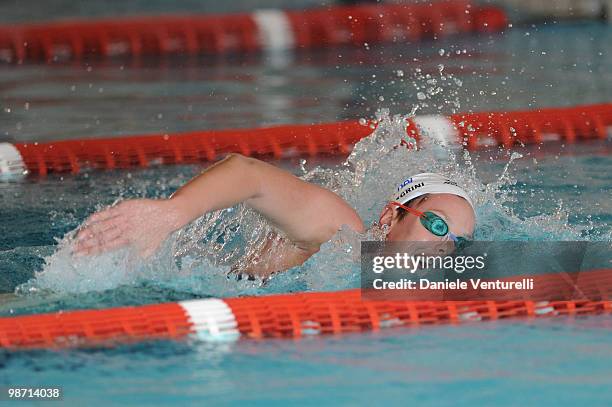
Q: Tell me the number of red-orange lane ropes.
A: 3